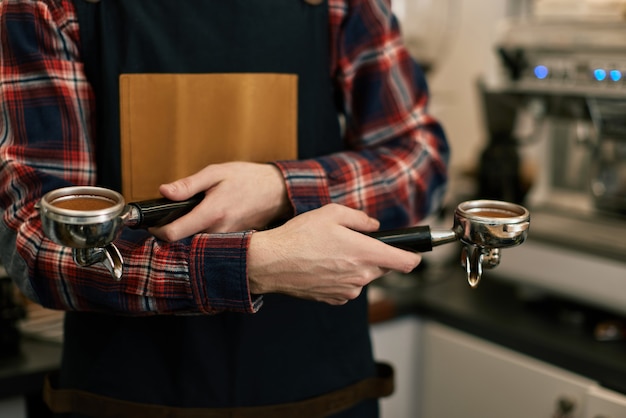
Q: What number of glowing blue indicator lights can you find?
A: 3